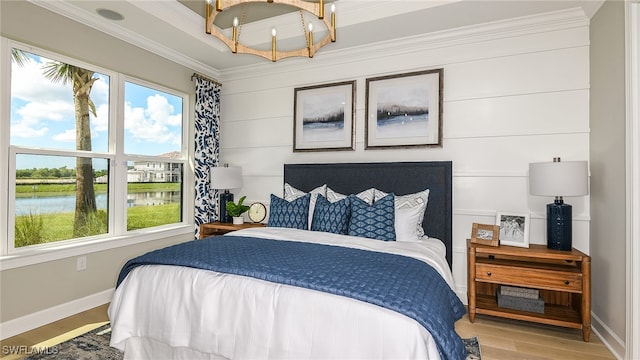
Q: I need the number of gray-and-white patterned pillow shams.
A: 3